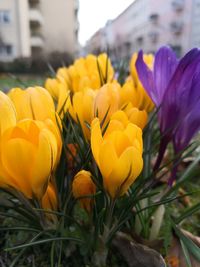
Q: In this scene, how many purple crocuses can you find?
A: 2